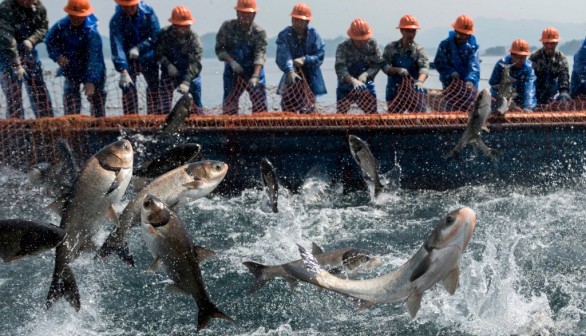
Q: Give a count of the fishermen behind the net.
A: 12